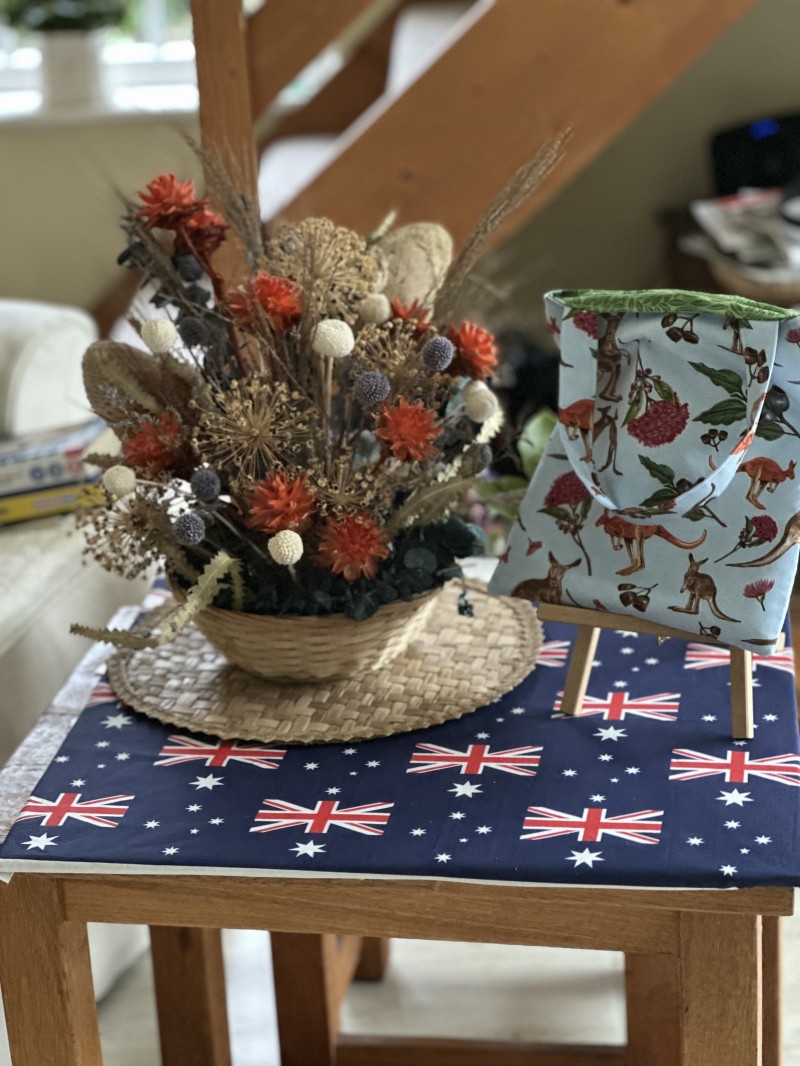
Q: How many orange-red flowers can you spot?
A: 9